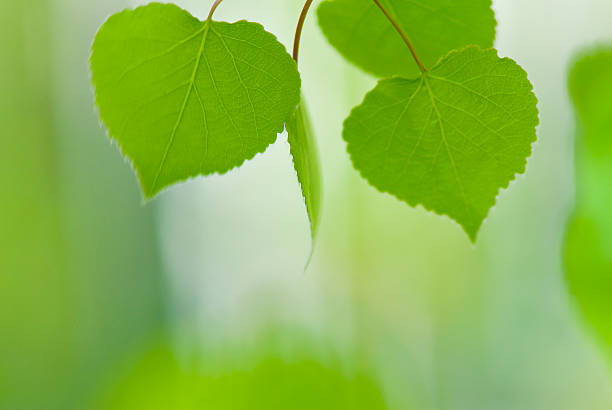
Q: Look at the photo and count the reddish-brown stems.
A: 3